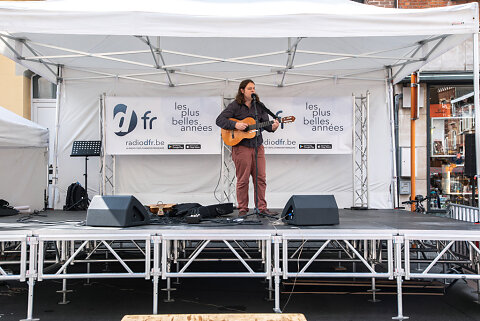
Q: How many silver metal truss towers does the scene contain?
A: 3